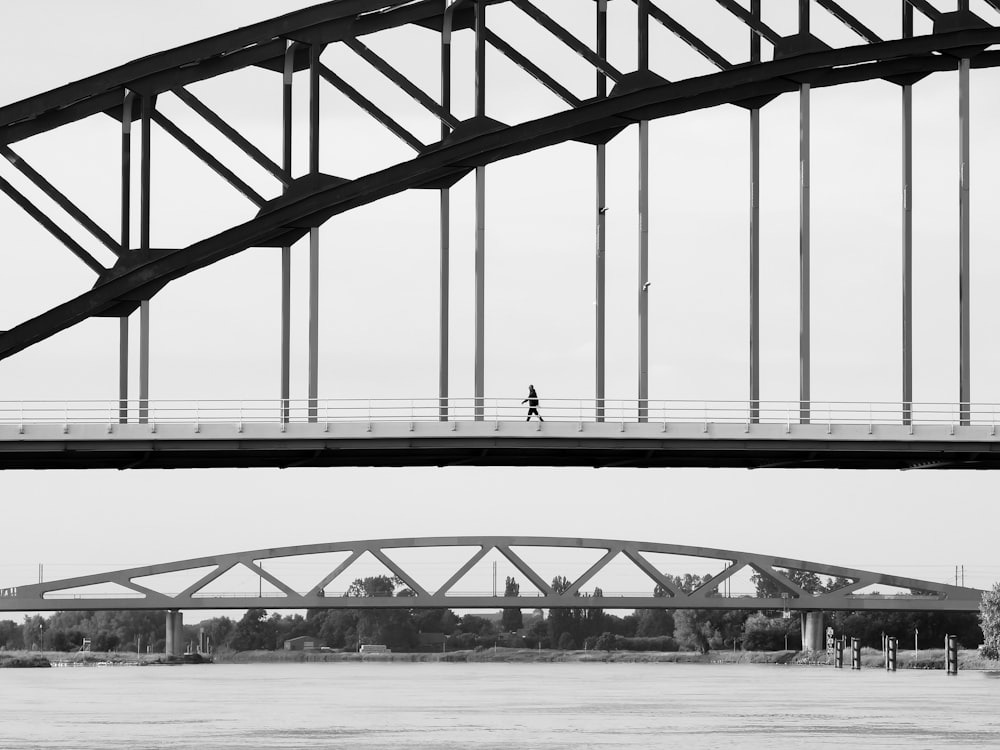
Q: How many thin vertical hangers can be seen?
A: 12